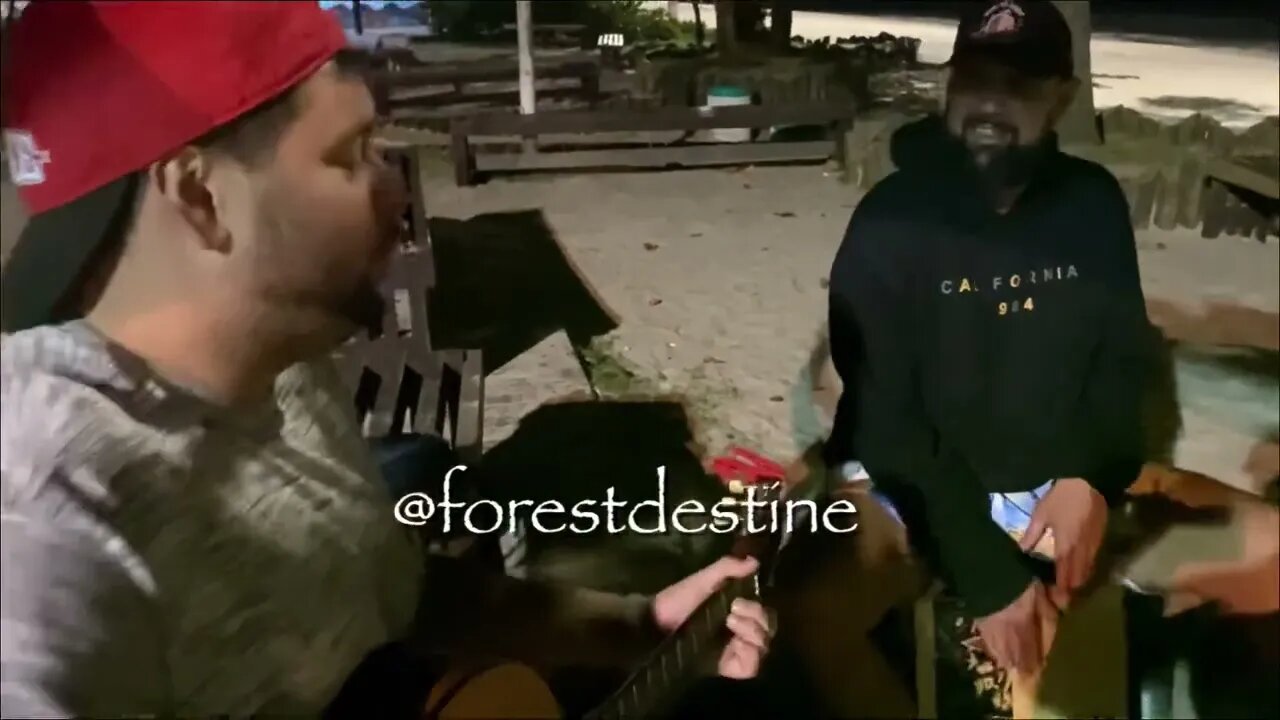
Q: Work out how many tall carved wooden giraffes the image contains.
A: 0